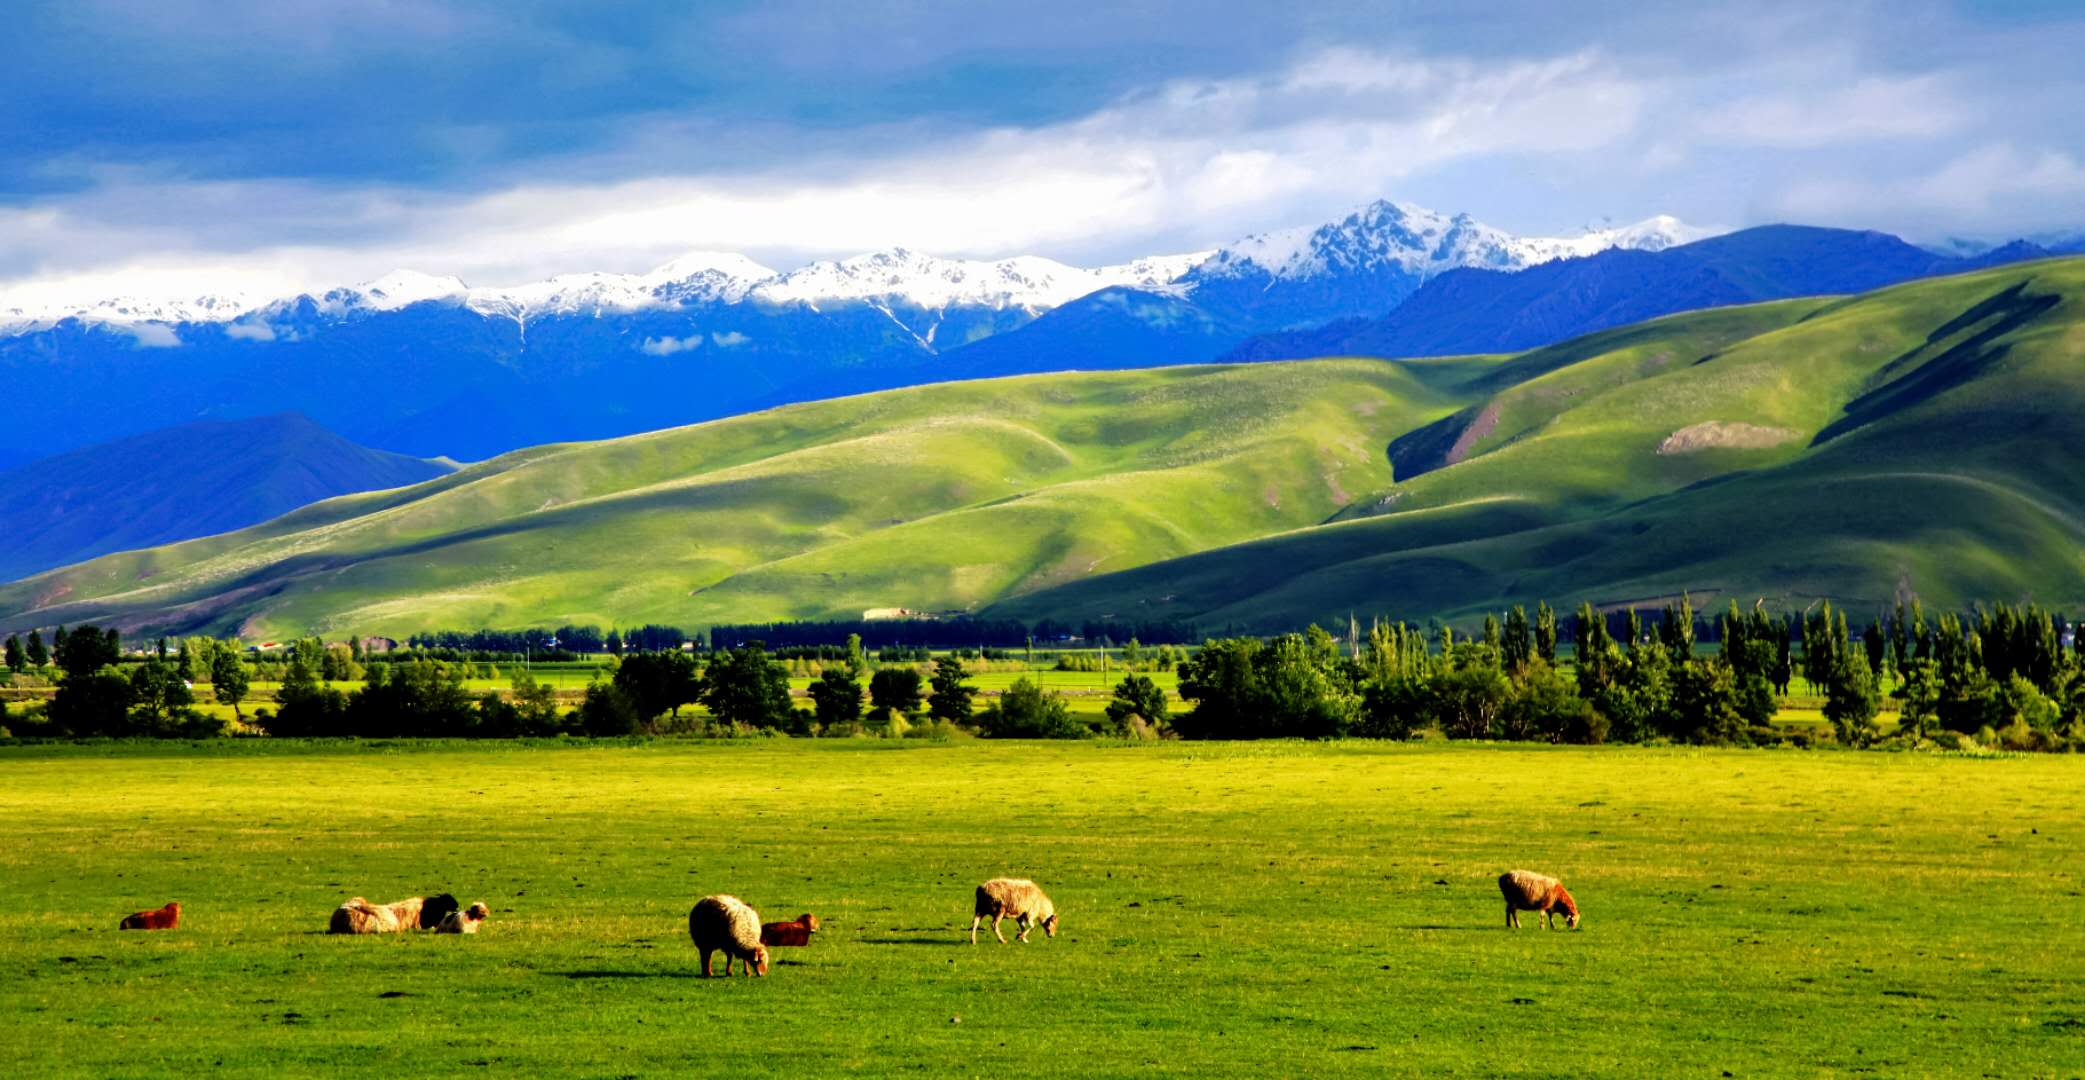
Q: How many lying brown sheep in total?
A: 2